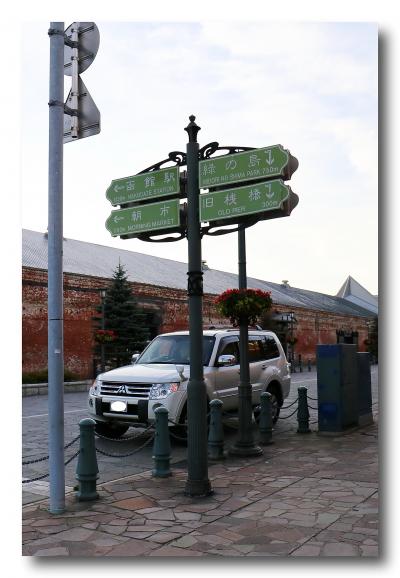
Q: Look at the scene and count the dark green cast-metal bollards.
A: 5